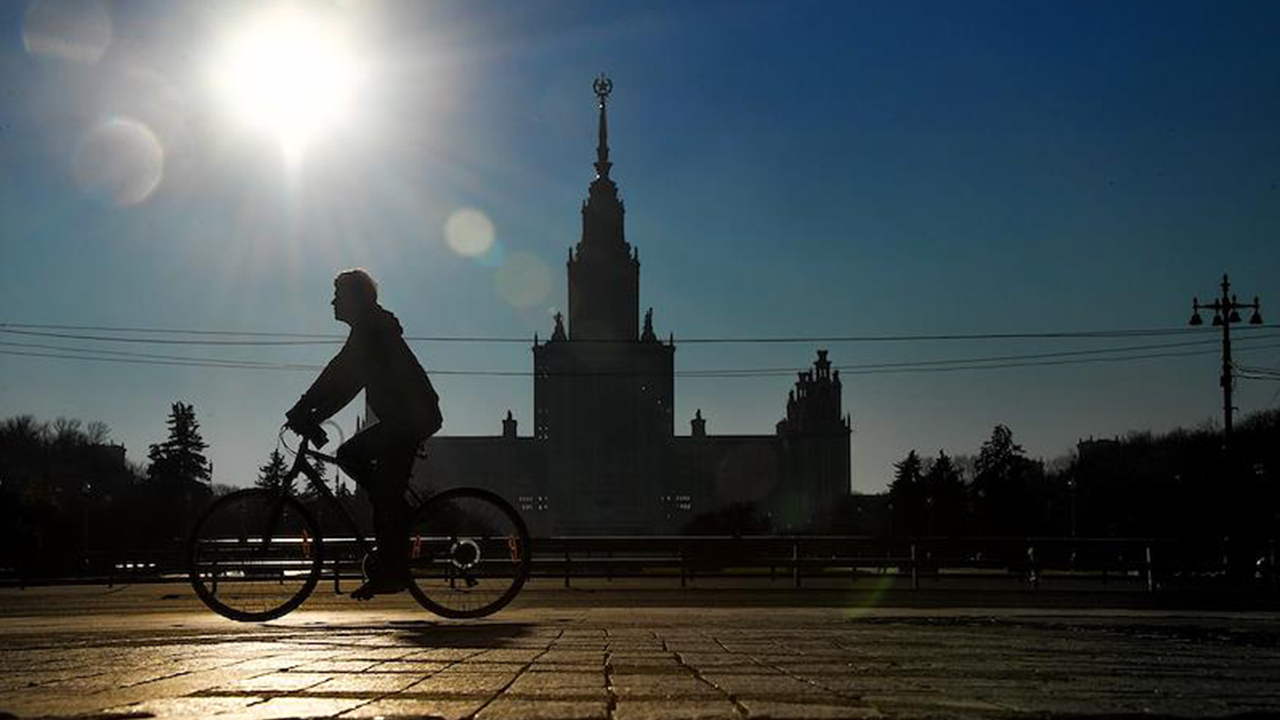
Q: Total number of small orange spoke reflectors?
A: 3